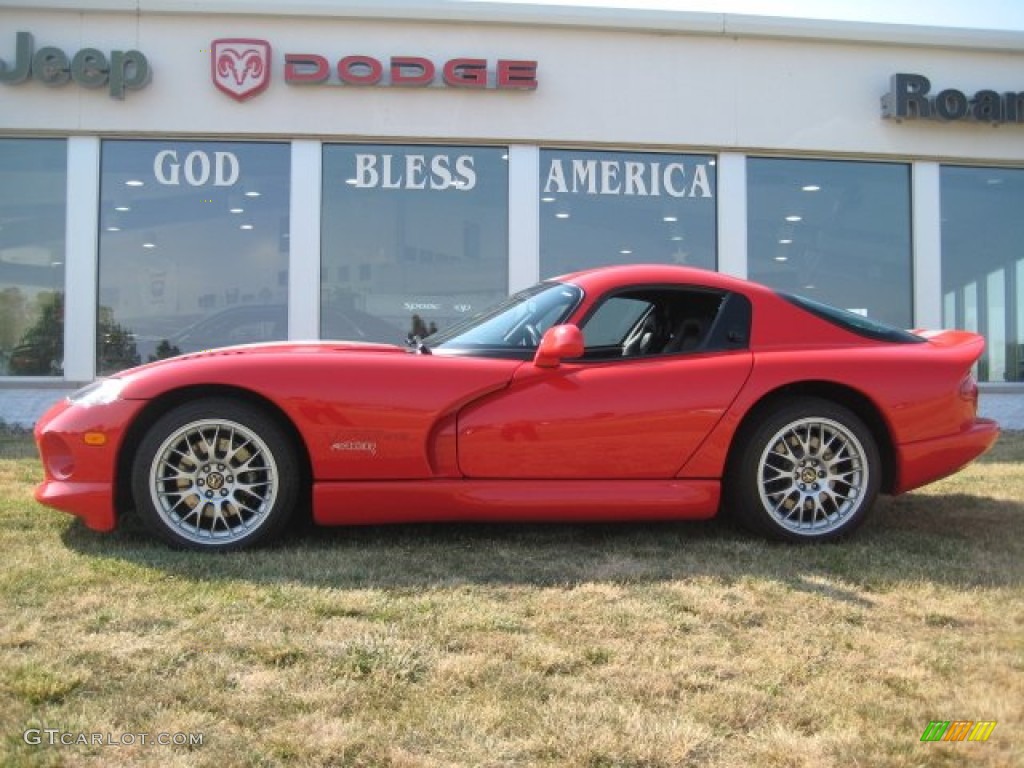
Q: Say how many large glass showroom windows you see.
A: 6